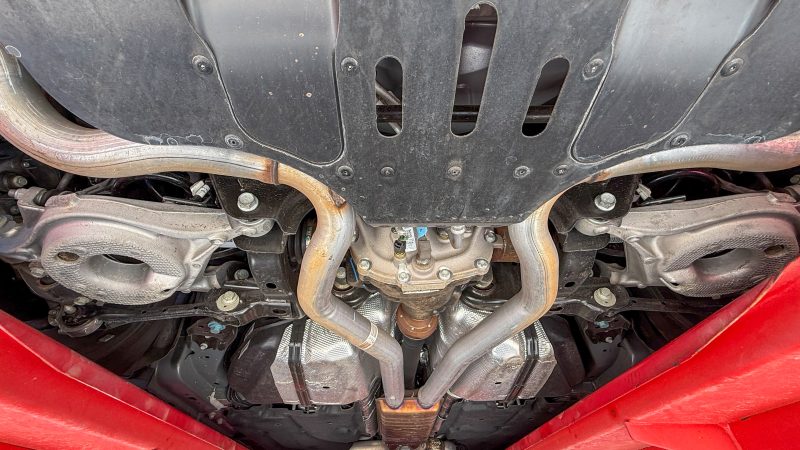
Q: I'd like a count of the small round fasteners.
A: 11